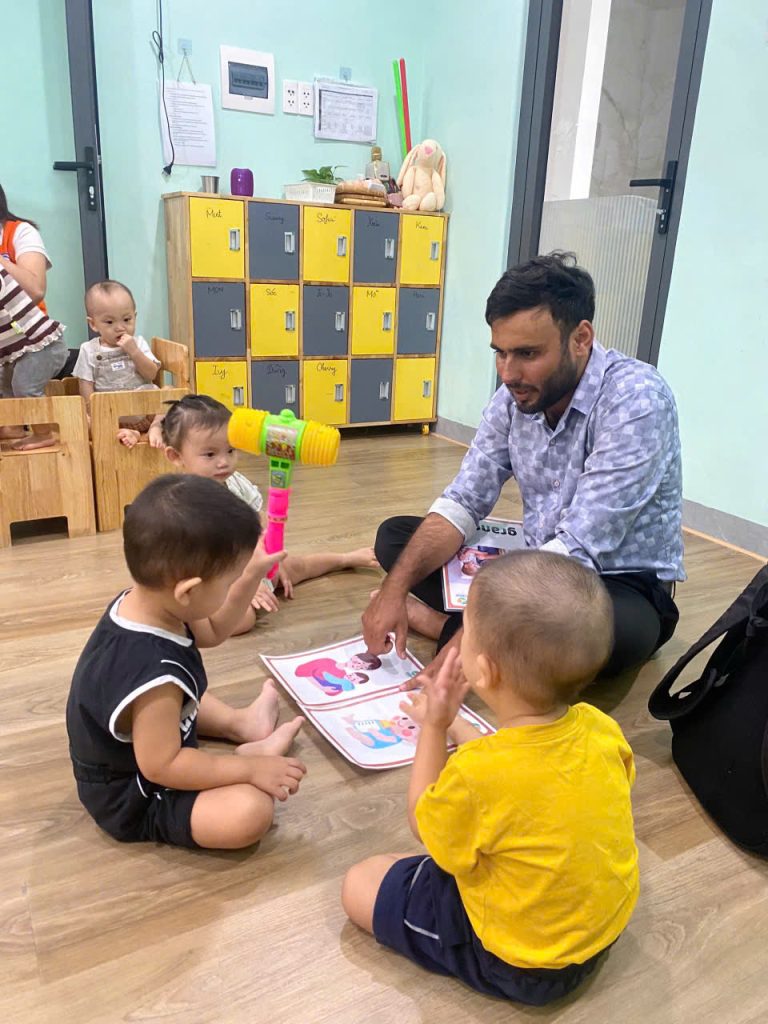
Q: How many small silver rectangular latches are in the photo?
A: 15